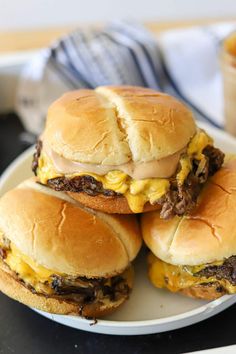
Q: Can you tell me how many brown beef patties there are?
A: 3